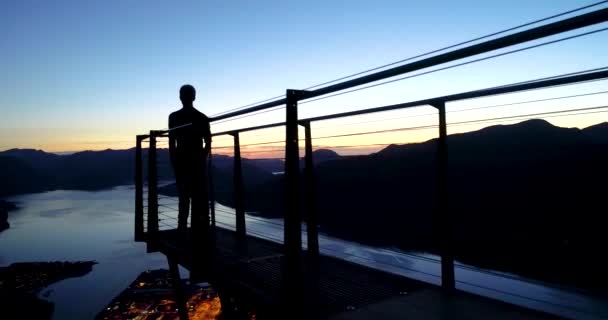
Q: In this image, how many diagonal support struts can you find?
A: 1